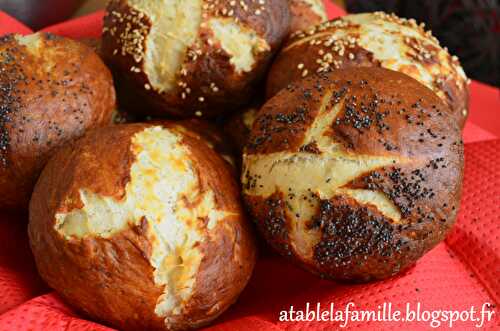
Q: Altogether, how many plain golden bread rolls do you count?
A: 1